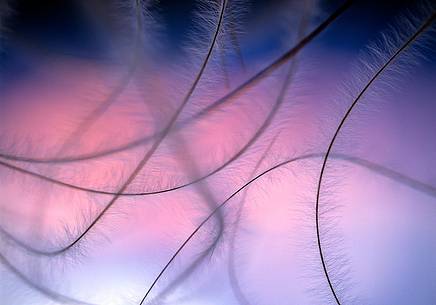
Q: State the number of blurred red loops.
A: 0